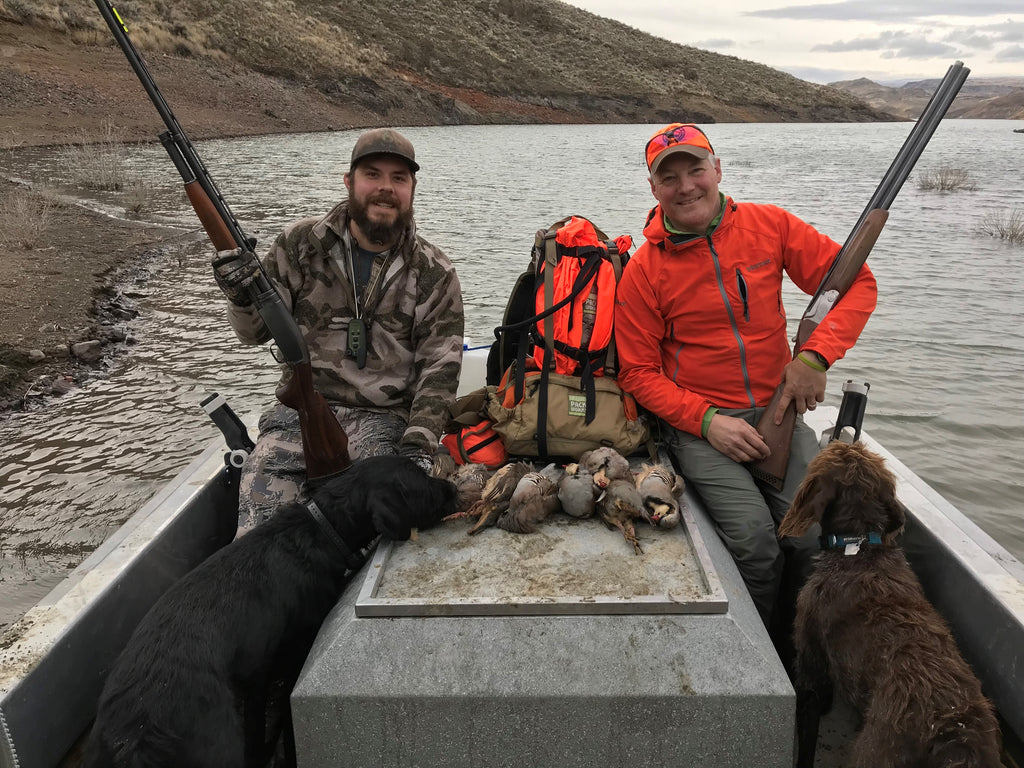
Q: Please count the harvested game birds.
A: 8